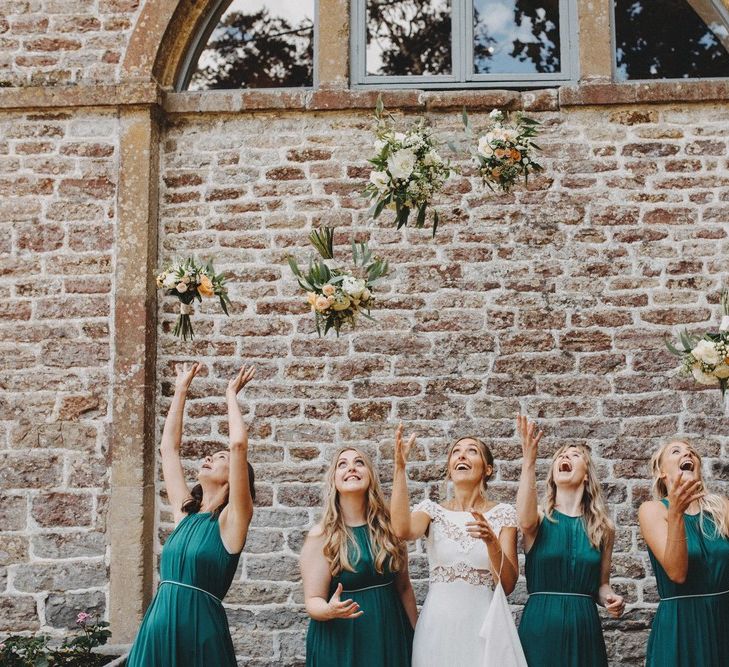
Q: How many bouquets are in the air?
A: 5